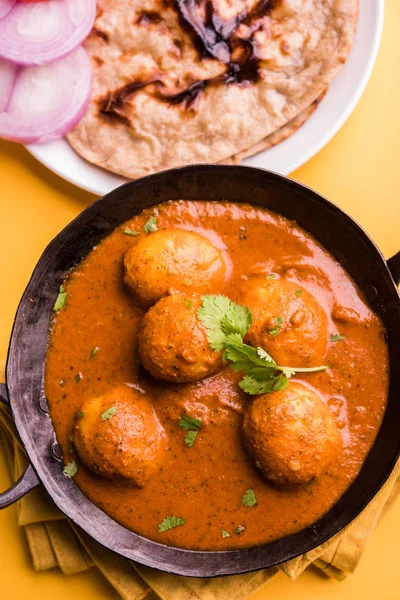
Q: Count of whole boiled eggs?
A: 5